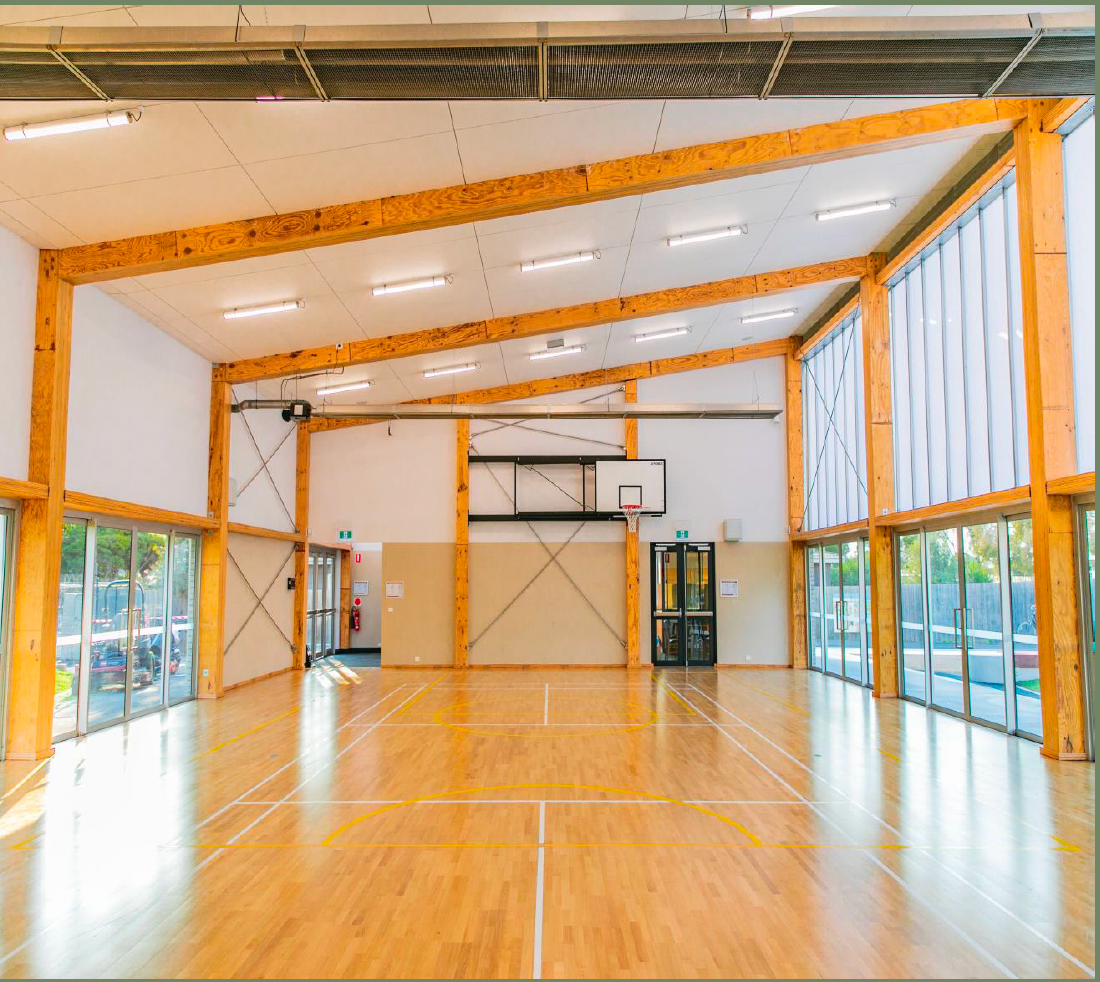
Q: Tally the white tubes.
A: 12